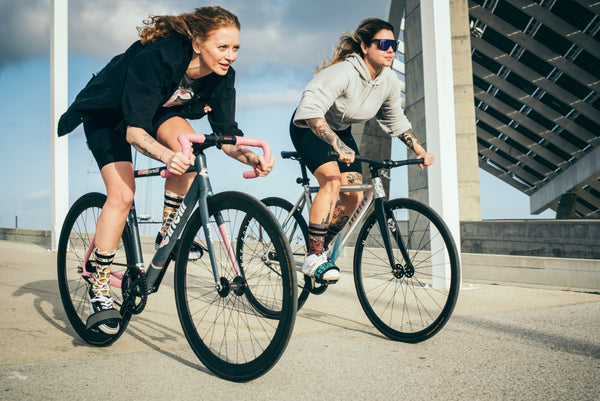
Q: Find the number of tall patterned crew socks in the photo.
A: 4